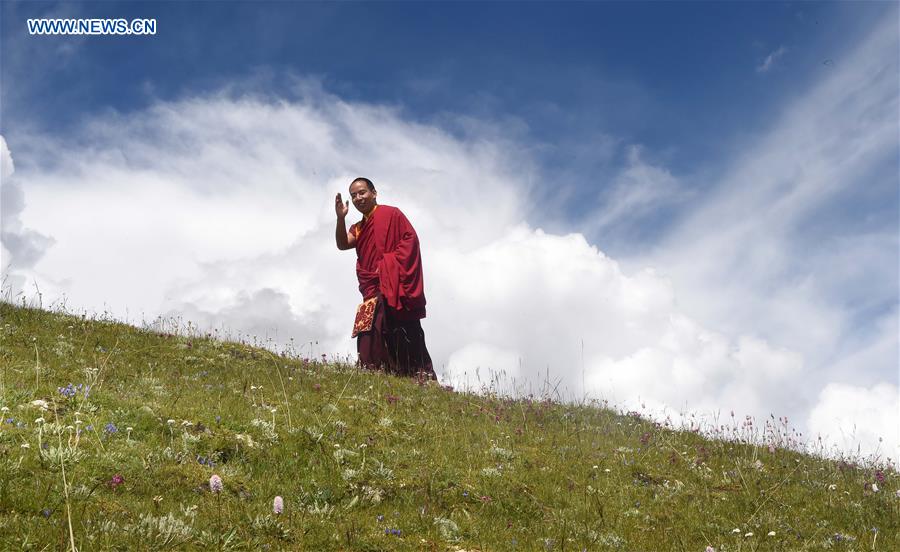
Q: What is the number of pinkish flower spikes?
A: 2